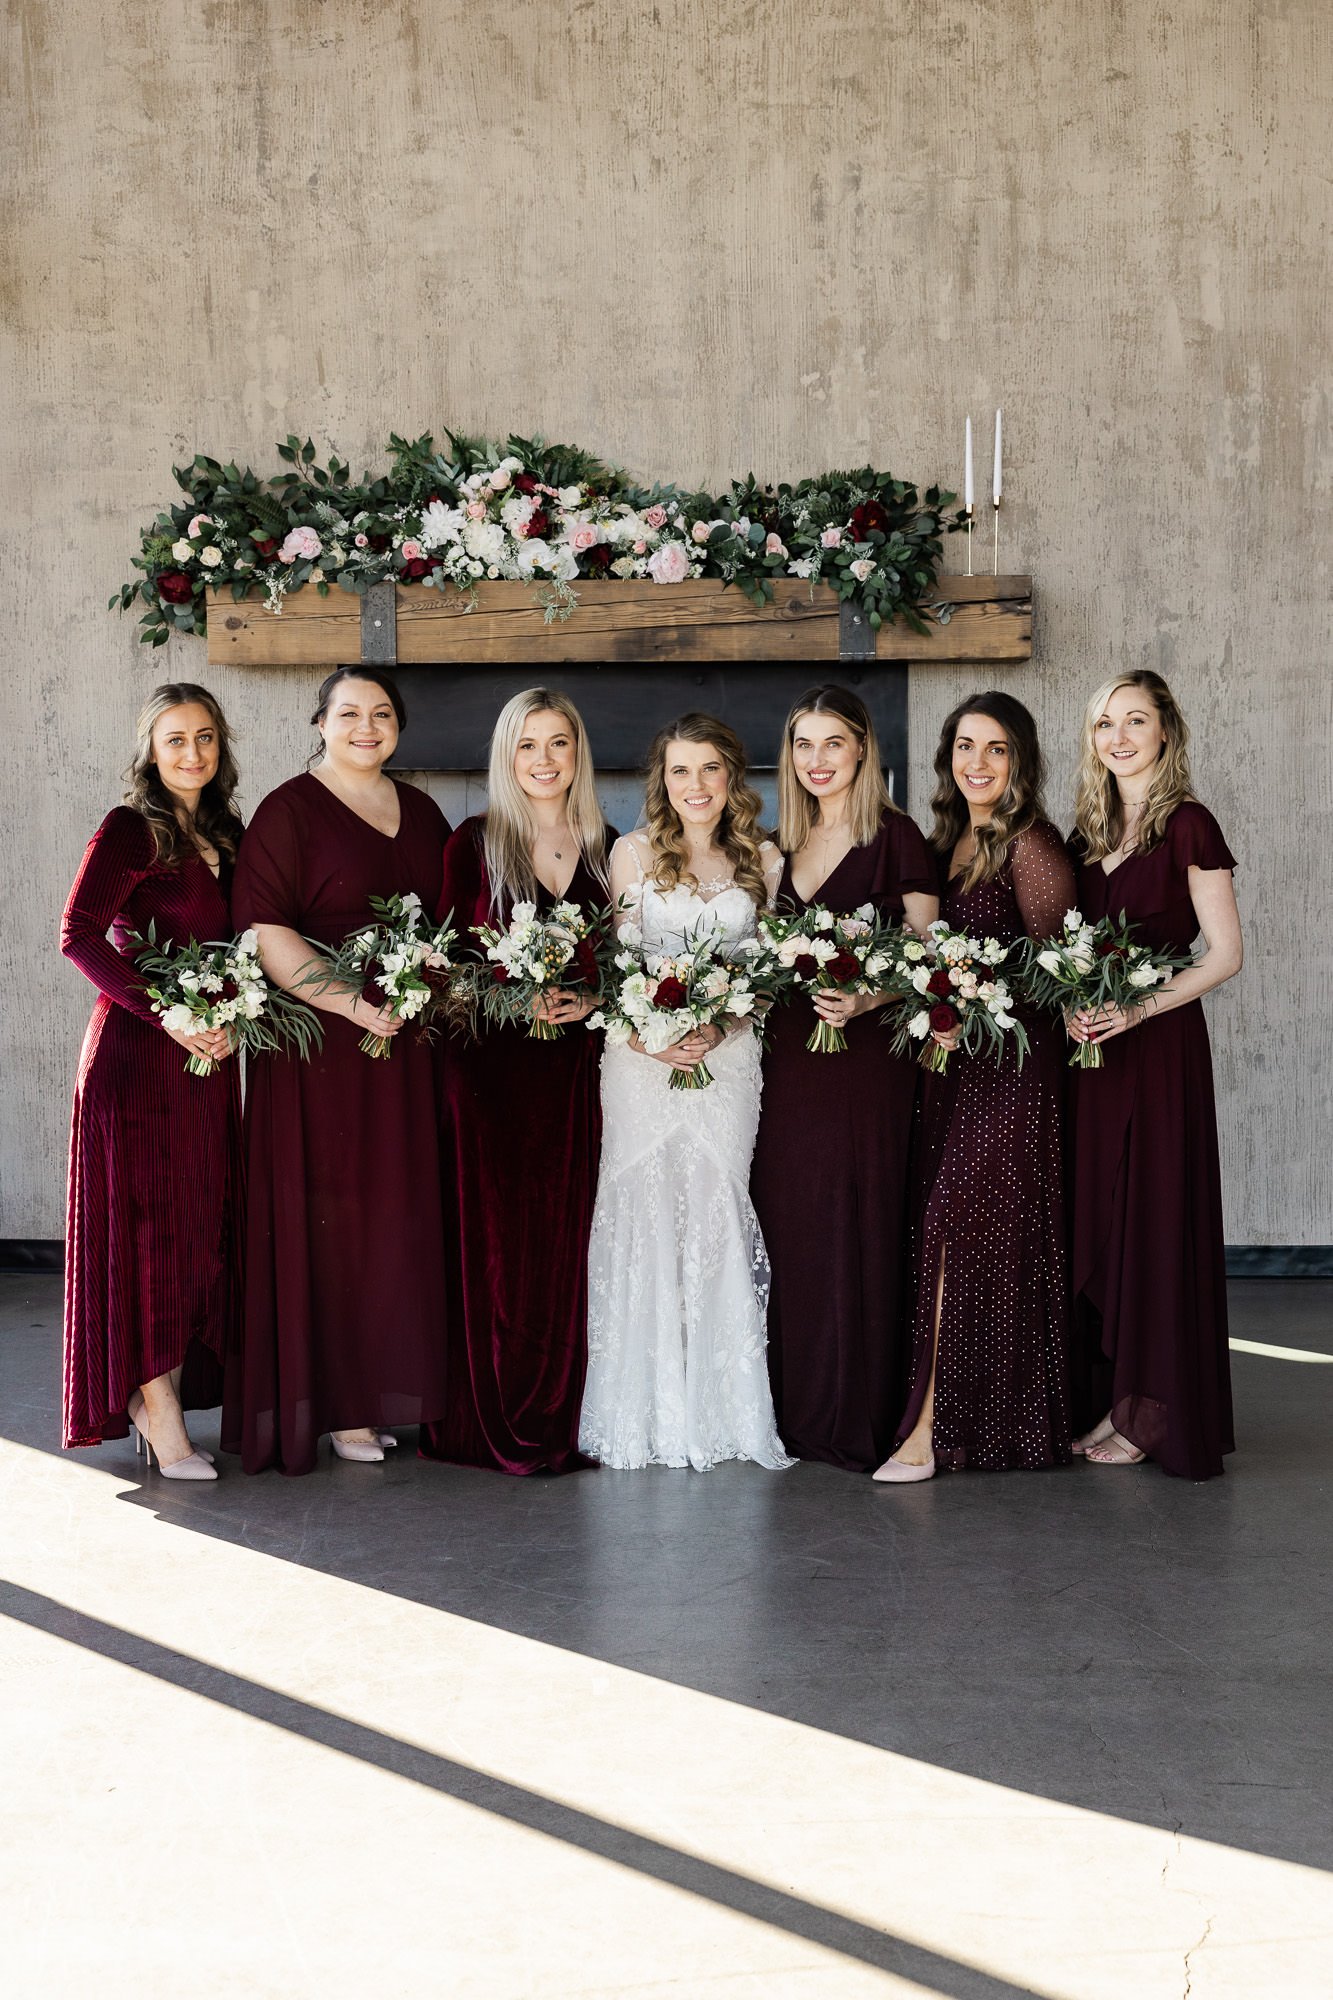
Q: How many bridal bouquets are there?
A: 7